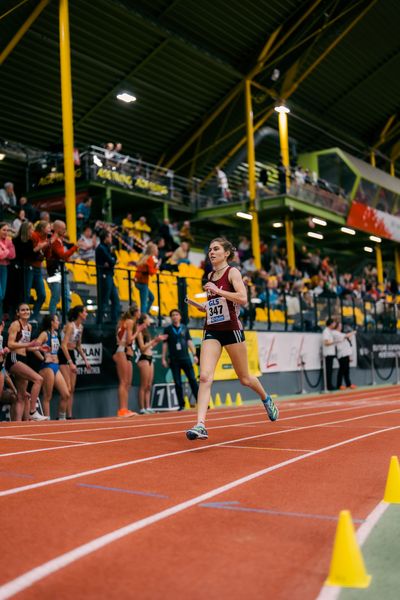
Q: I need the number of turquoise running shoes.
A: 2